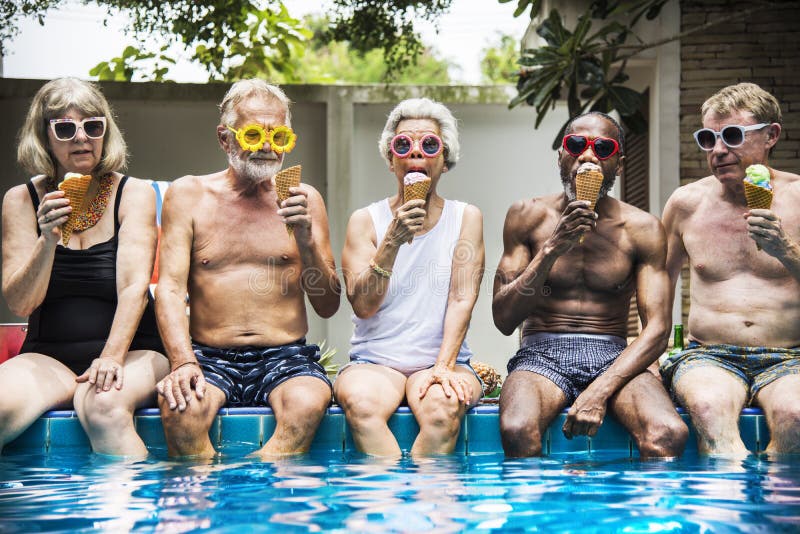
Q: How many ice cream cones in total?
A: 5